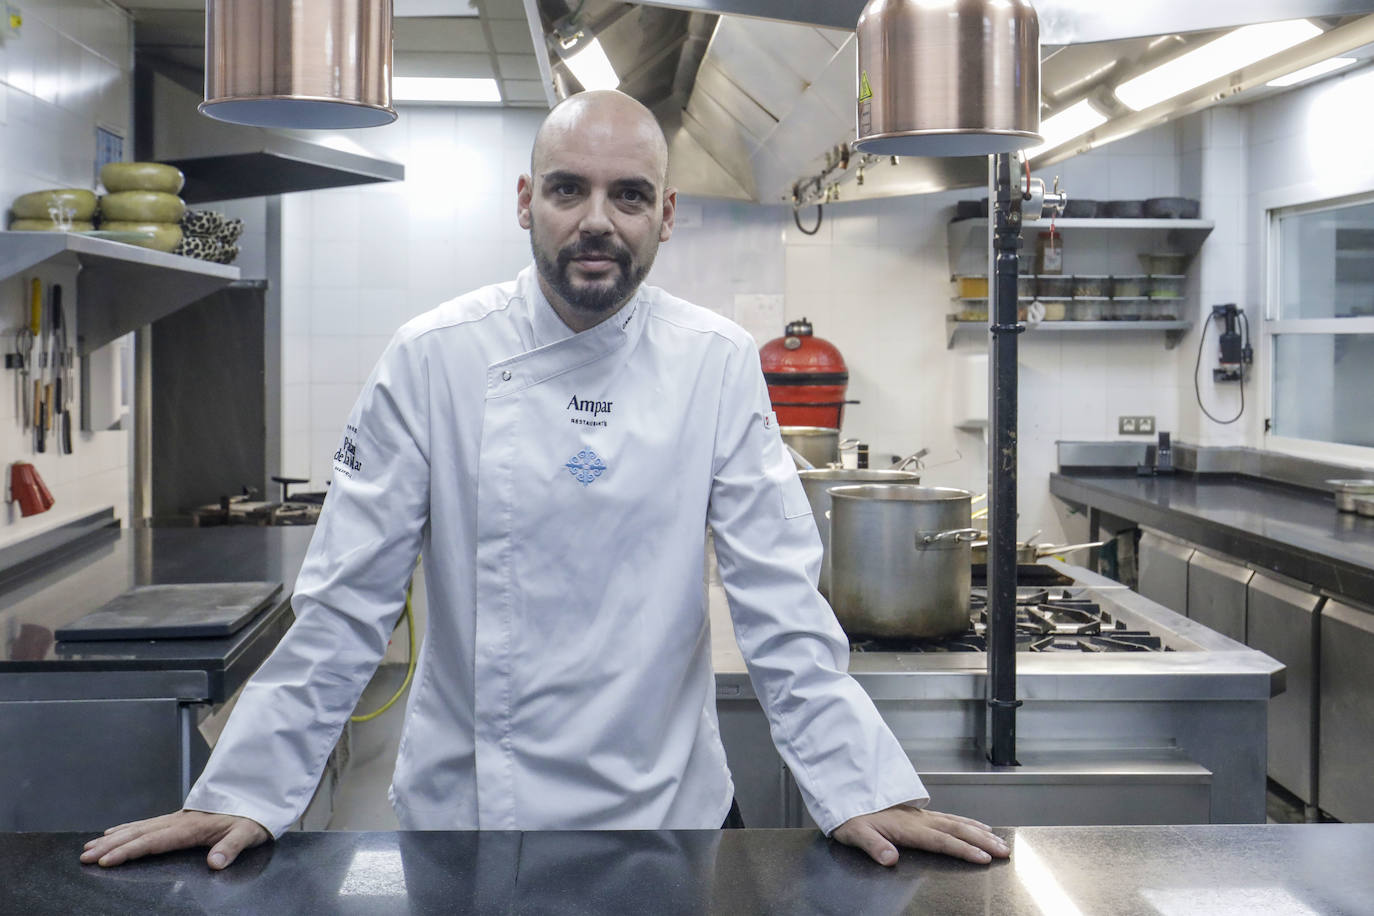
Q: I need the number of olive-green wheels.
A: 5